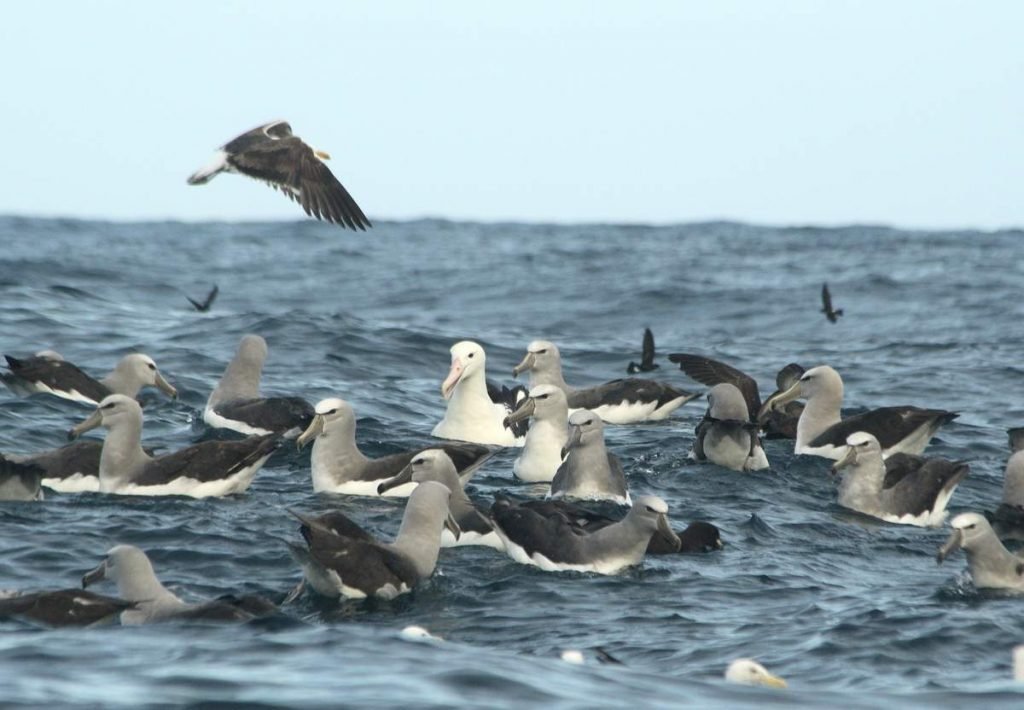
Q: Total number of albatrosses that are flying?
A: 1